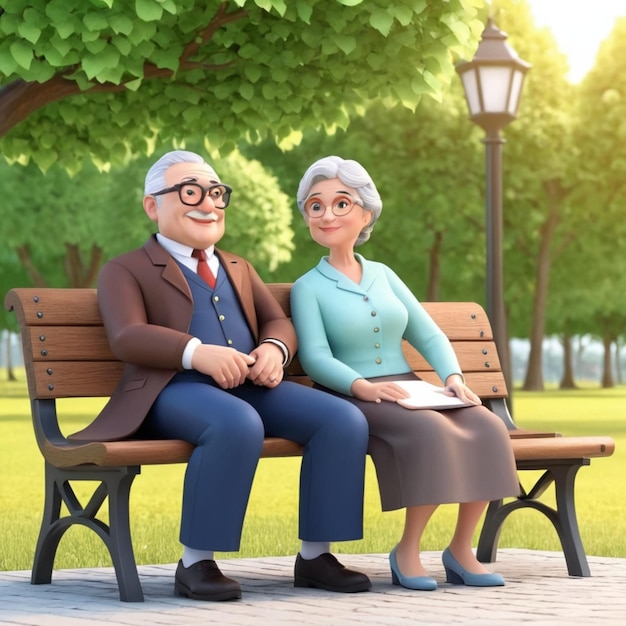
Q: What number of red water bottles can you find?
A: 0